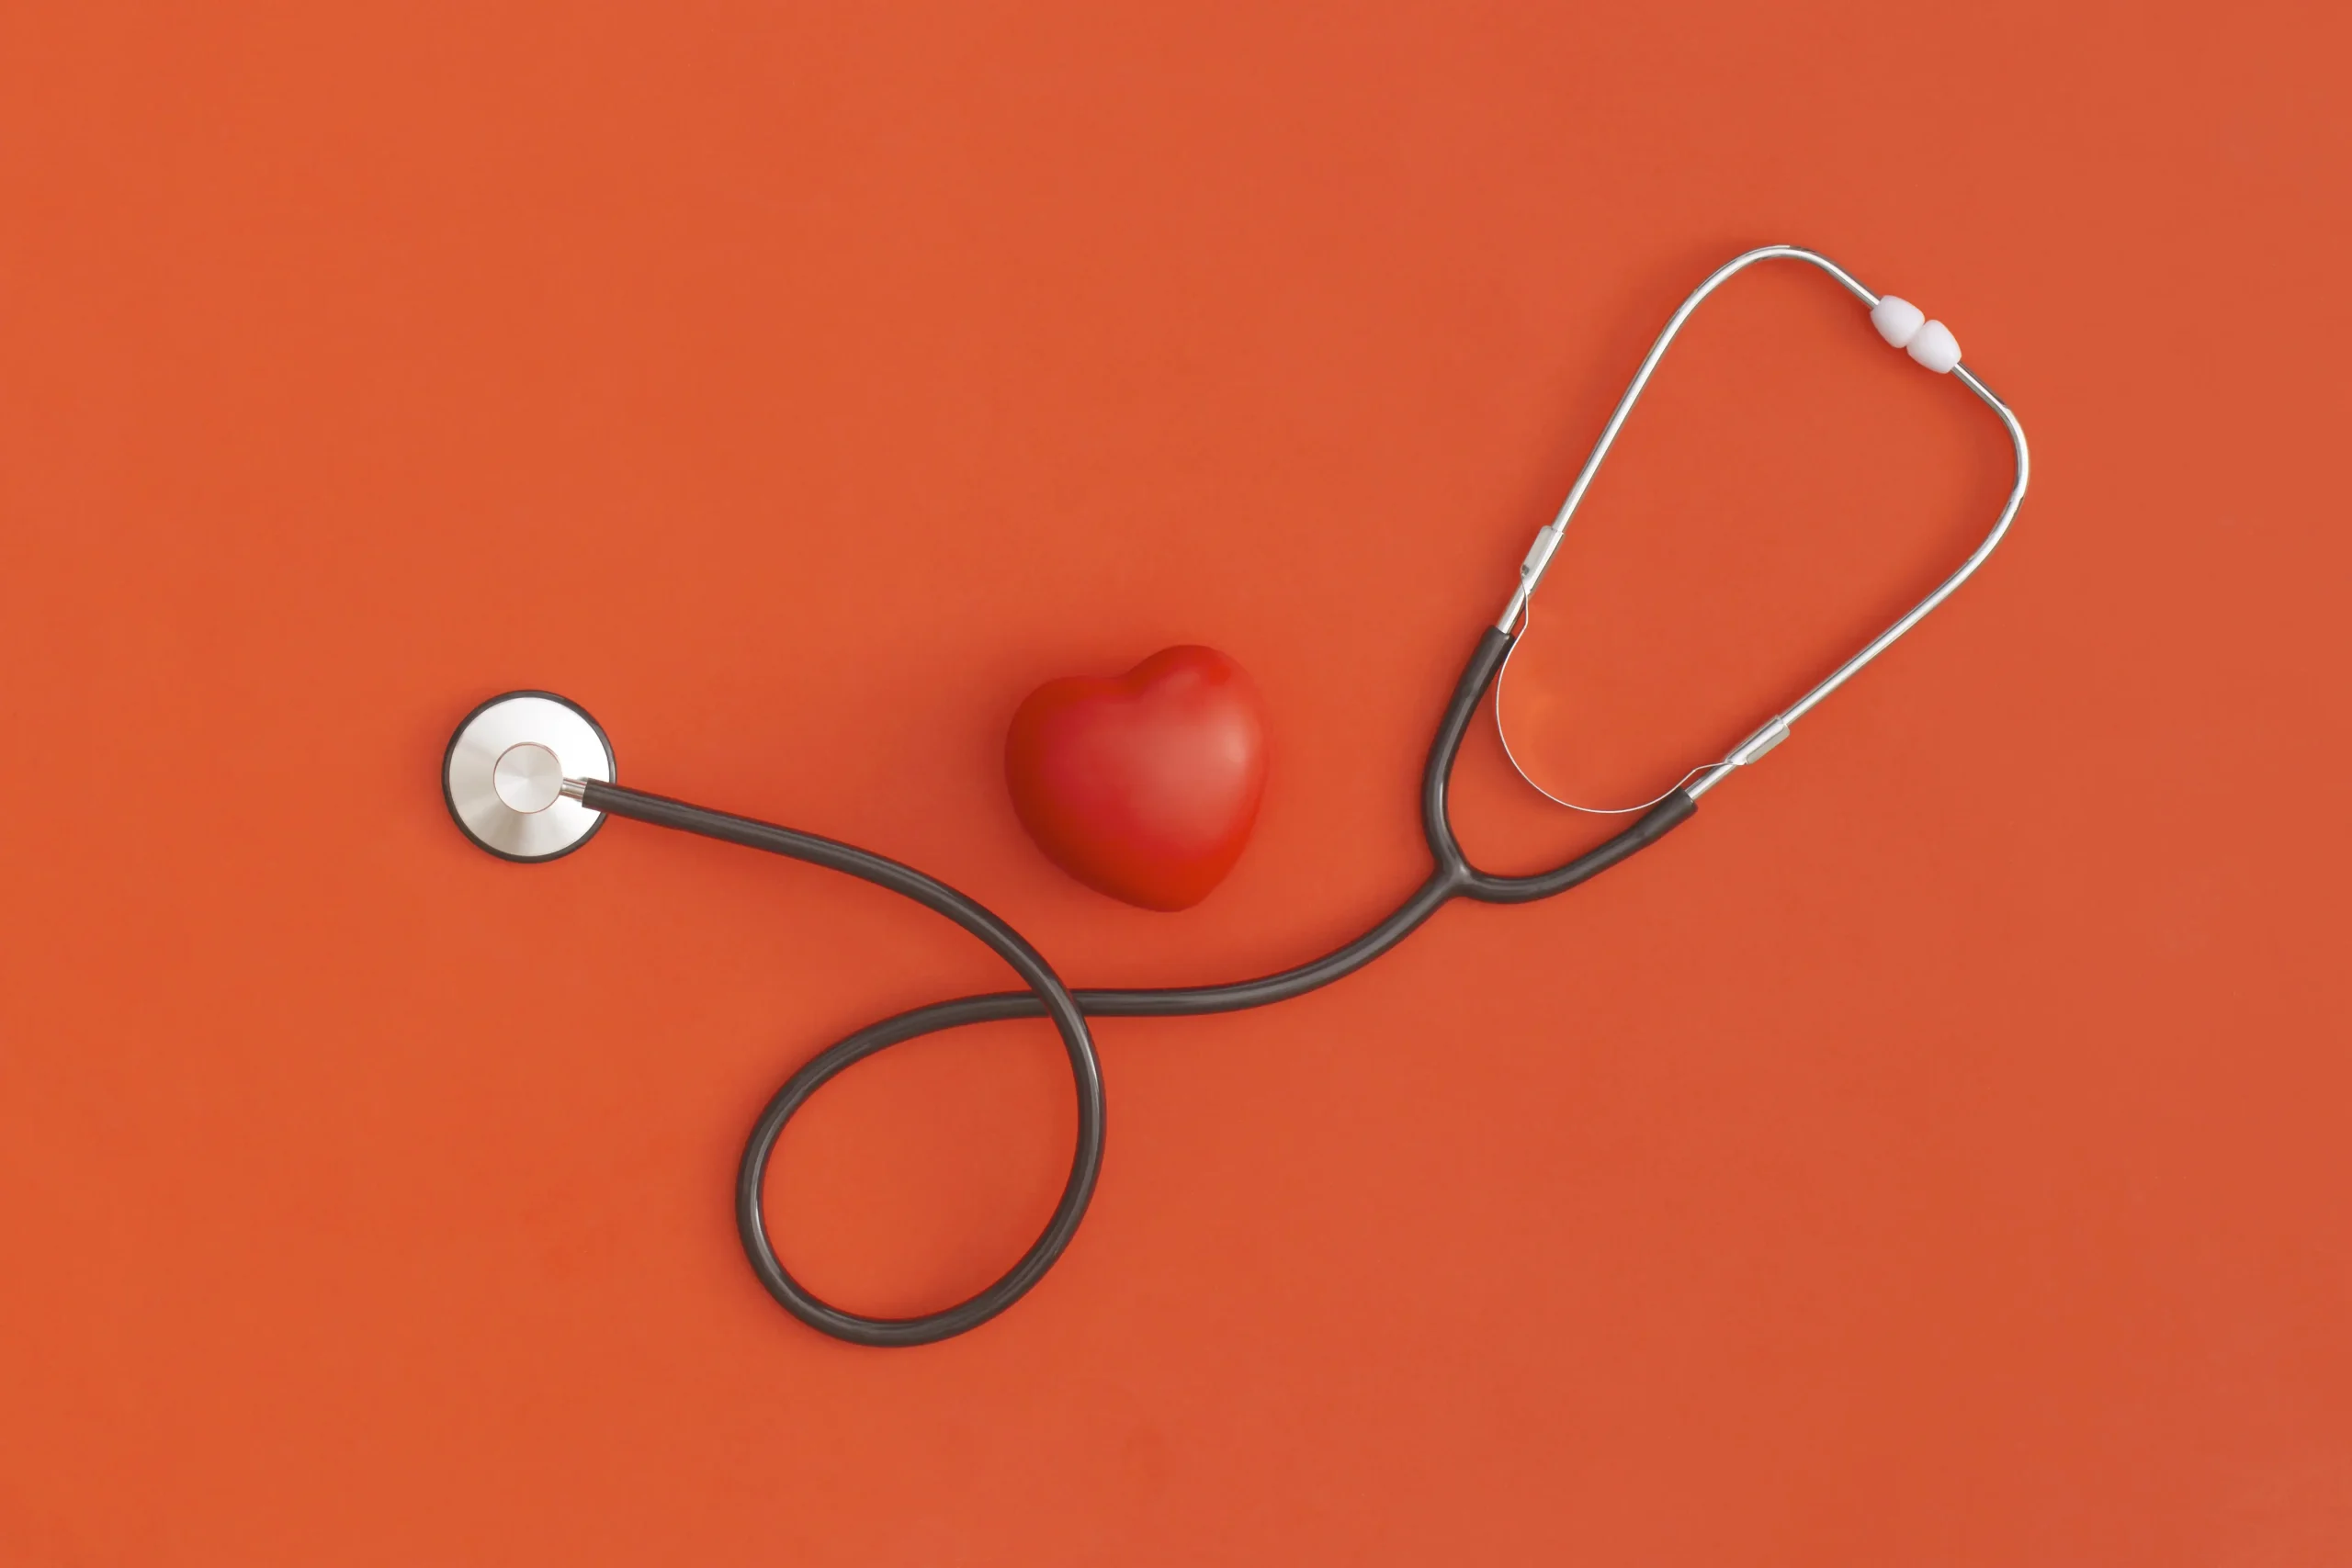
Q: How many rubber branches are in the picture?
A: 2